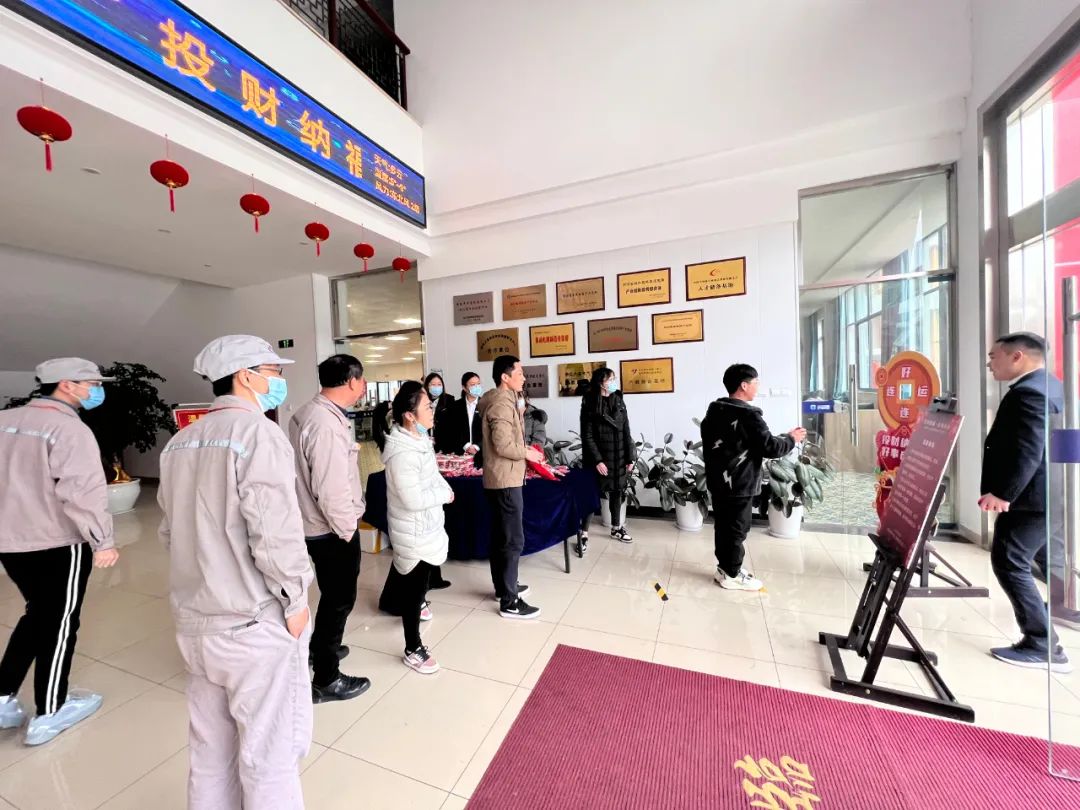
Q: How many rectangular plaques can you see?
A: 12